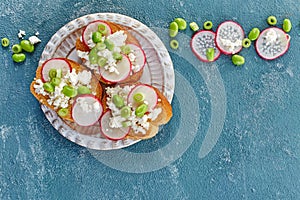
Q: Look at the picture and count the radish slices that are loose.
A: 3